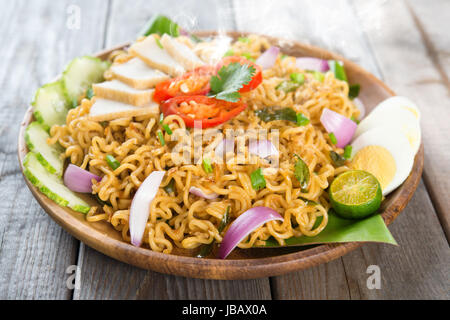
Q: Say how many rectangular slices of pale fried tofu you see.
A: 5